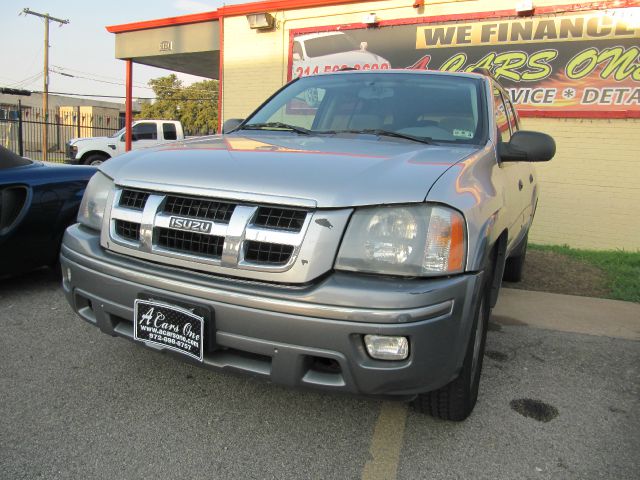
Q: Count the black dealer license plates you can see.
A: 1